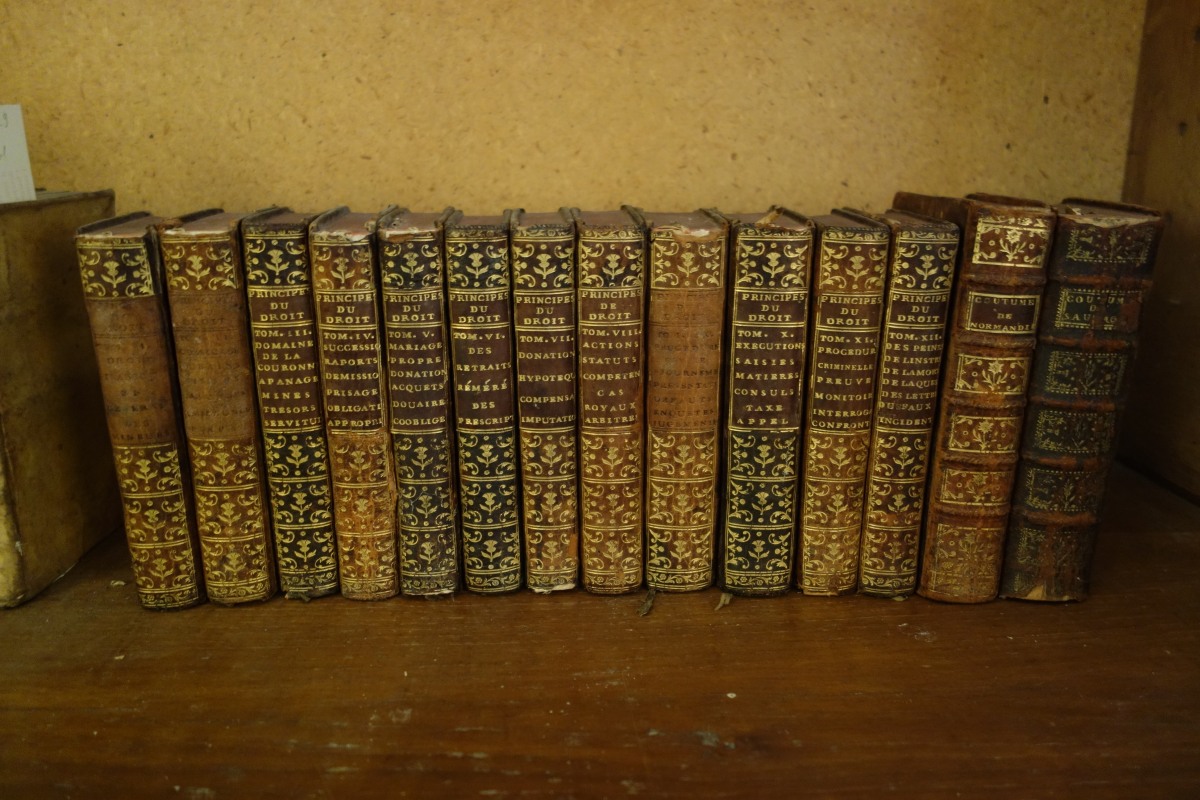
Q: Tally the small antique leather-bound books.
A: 14